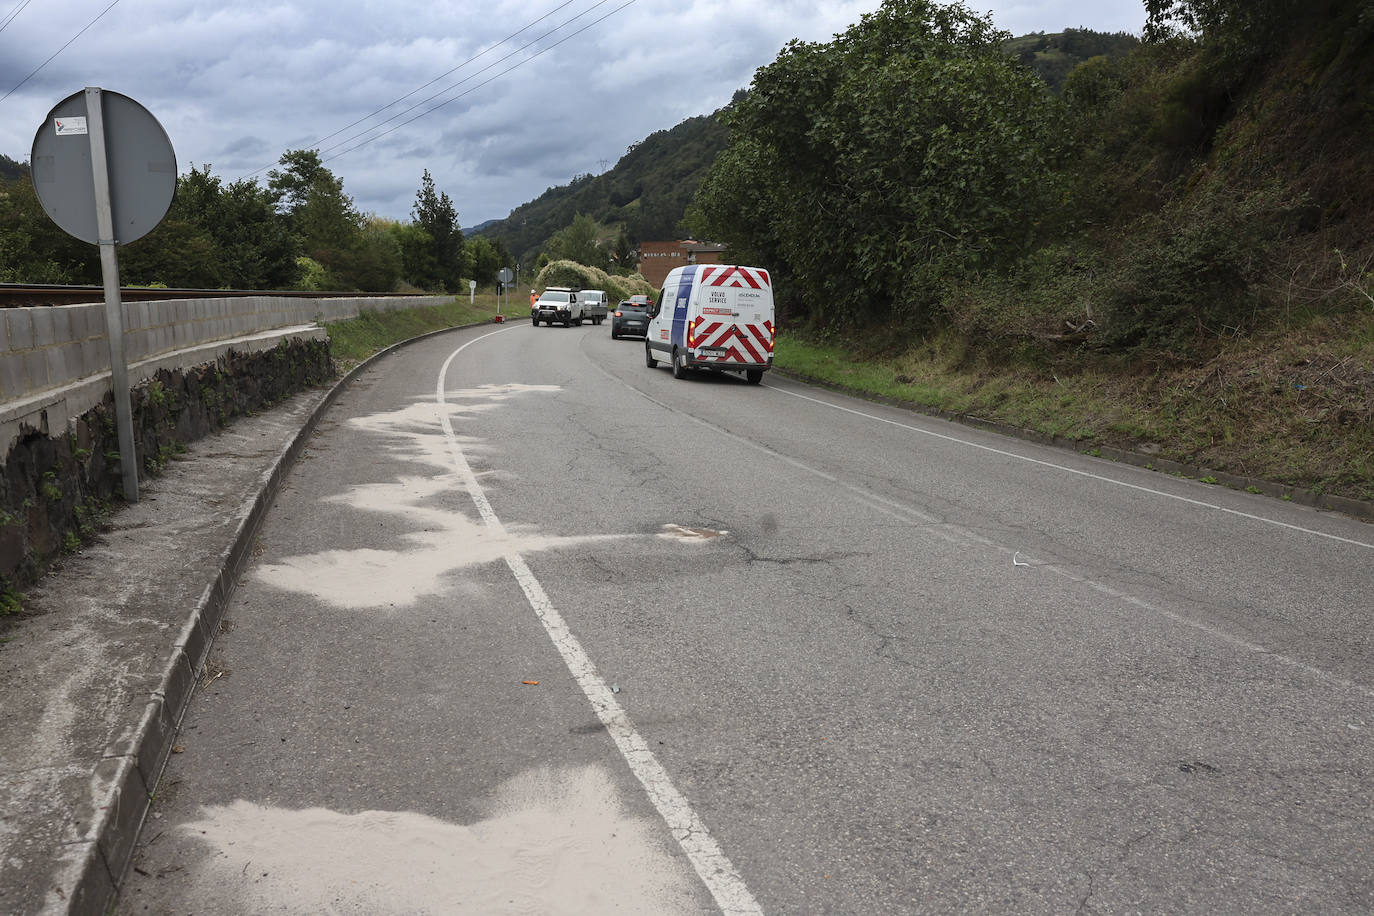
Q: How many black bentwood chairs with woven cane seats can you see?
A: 0